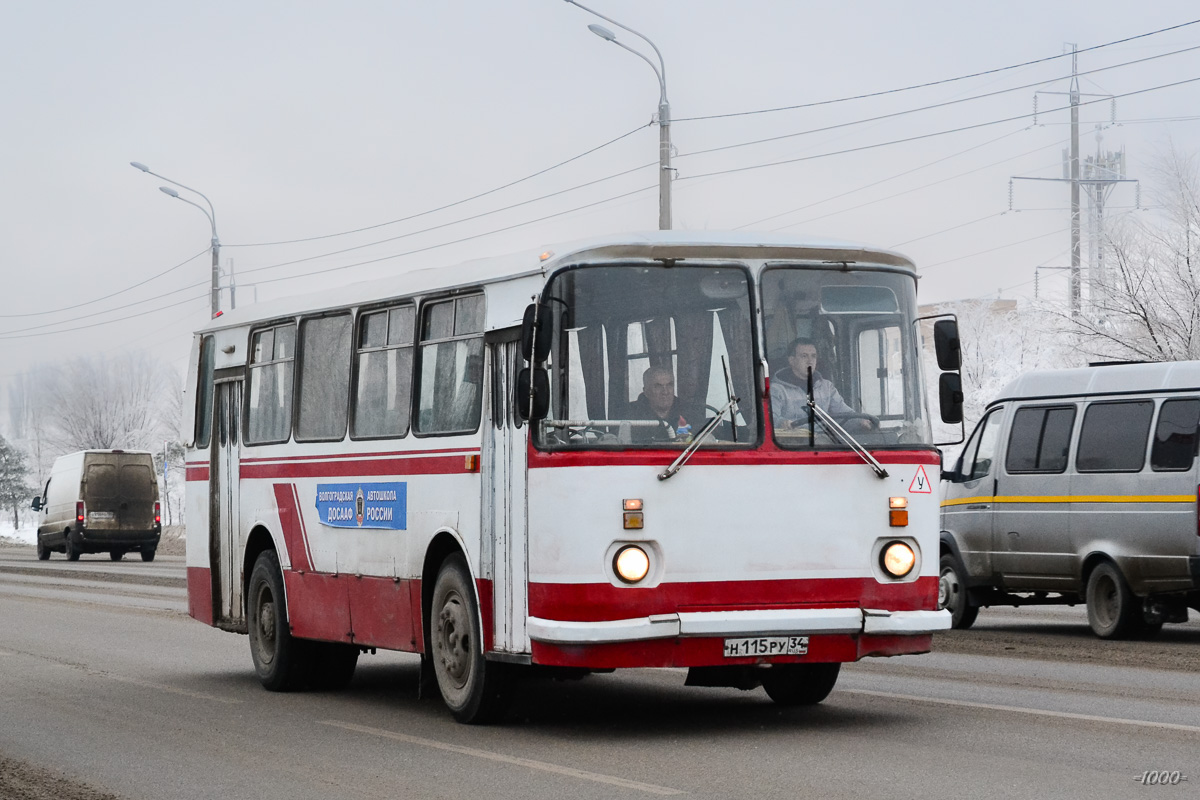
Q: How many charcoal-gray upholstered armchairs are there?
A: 0